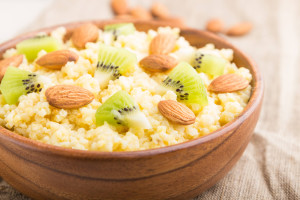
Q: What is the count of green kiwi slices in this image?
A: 7